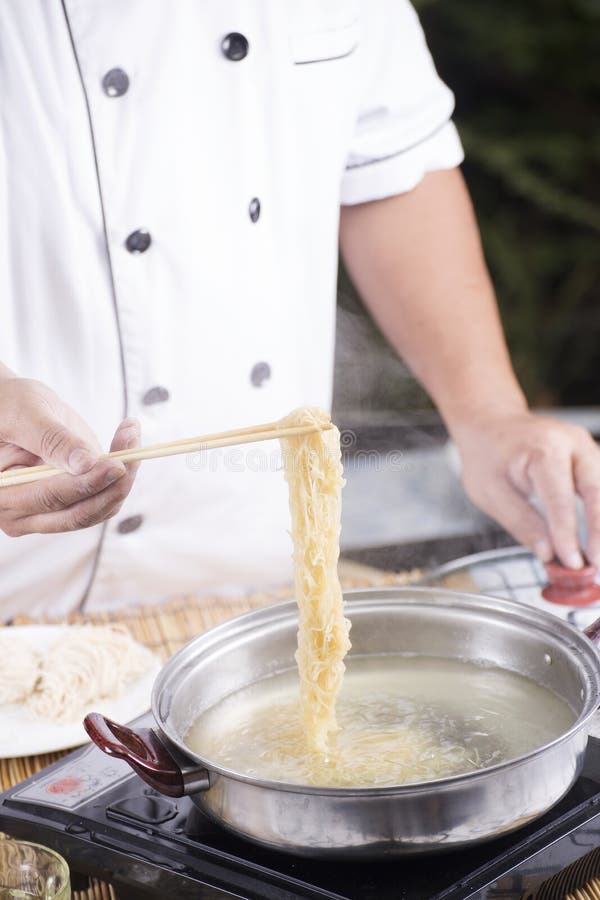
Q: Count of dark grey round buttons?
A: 7